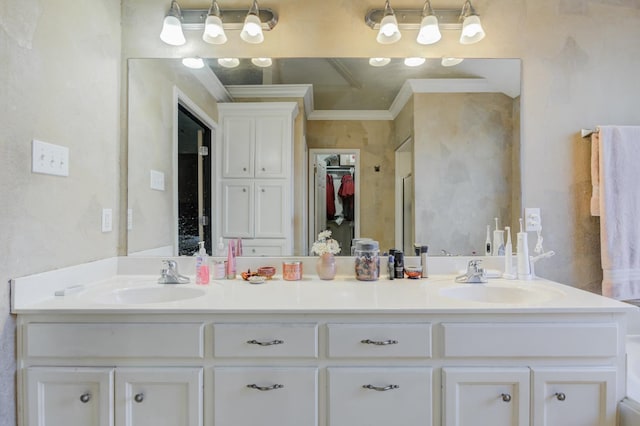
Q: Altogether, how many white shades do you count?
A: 6